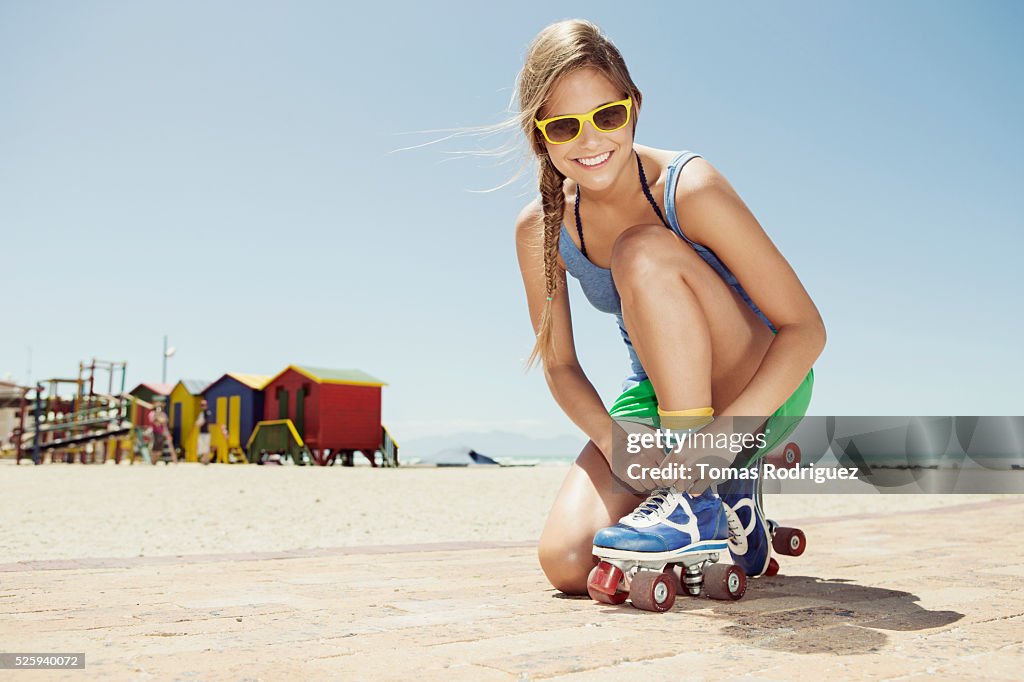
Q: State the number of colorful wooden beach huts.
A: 4